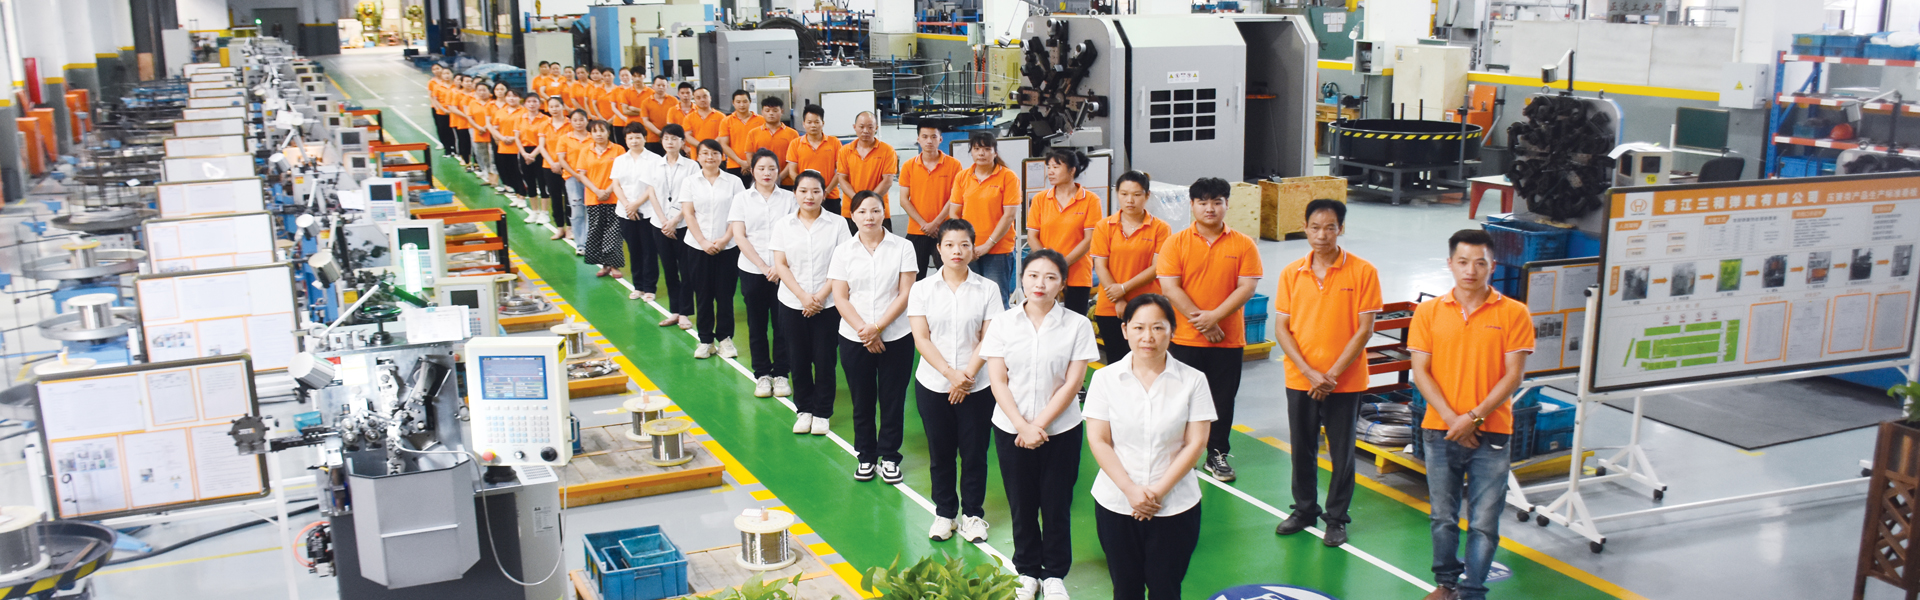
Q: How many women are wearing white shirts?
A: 9